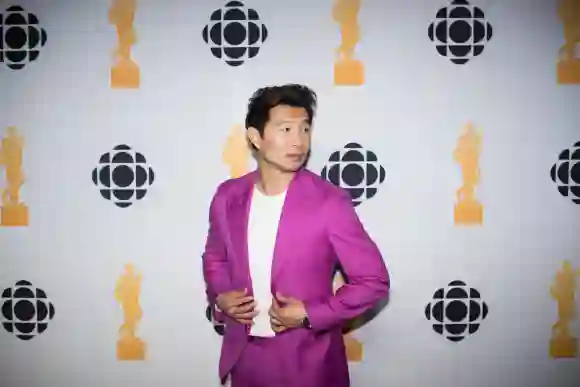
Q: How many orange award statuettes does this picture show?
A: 9